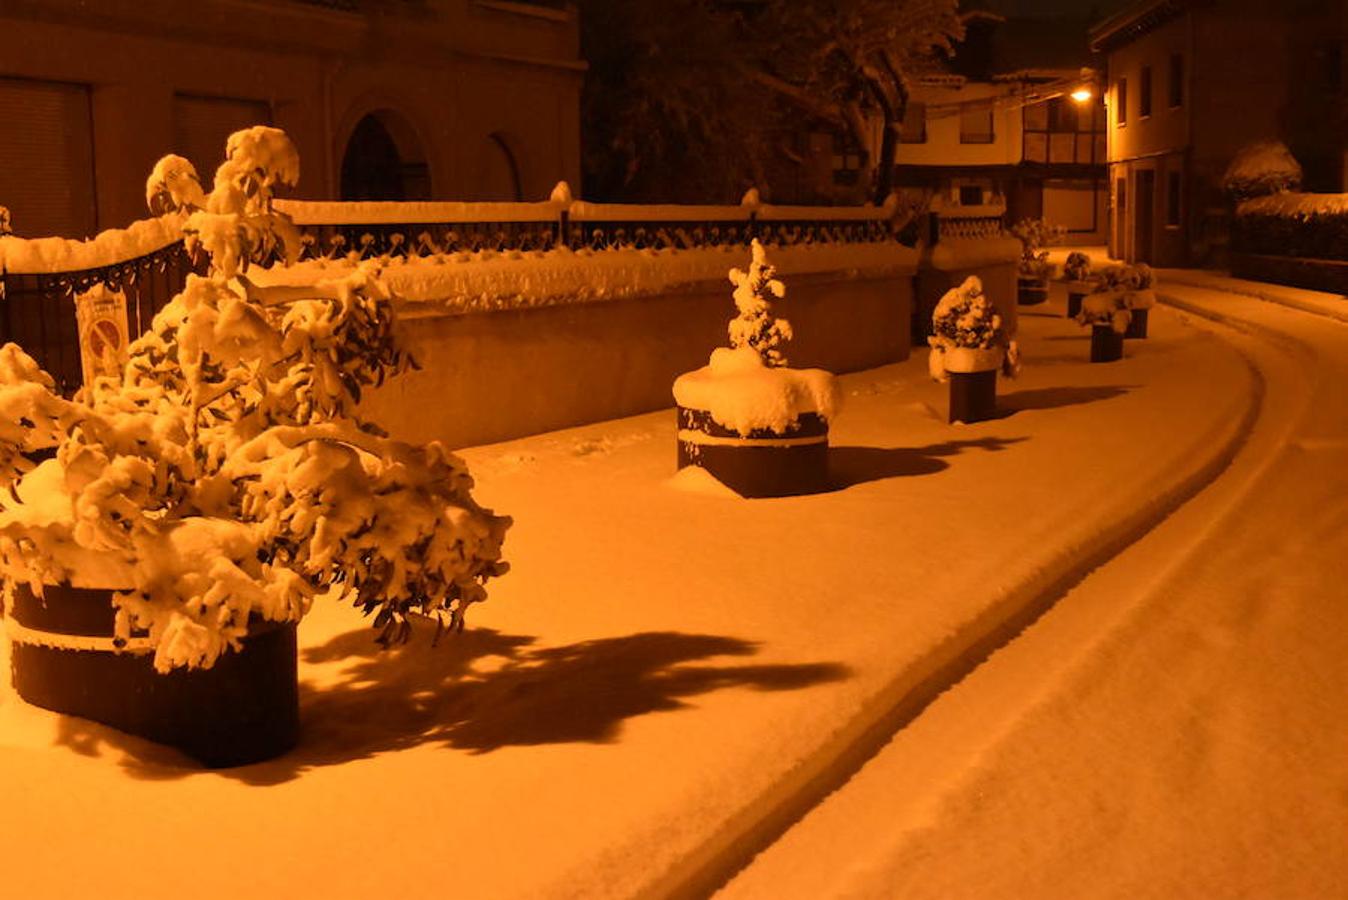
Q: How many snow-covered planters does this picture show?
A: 7